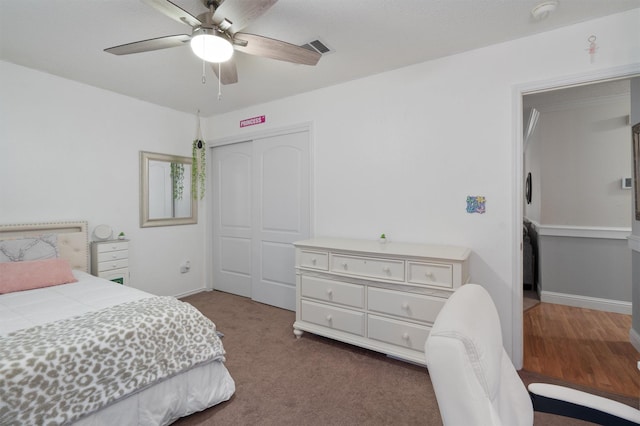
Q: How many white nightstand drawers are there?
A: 3